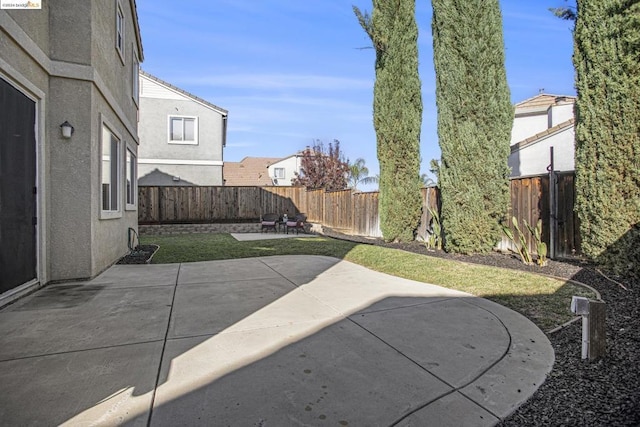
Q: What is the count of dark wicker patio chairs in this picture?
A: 2